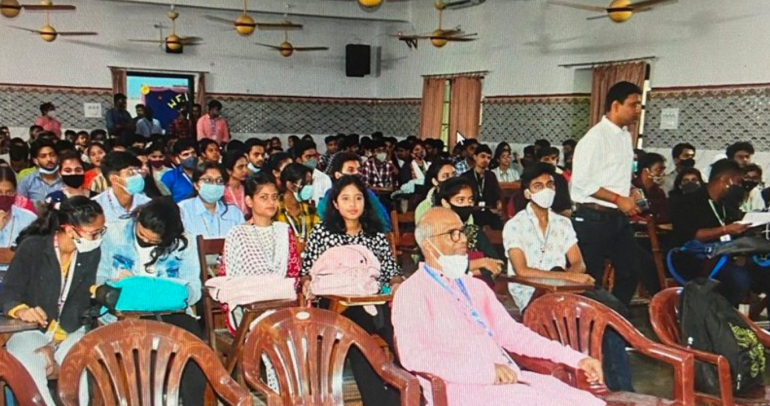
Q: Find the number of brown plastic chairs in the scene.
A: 6